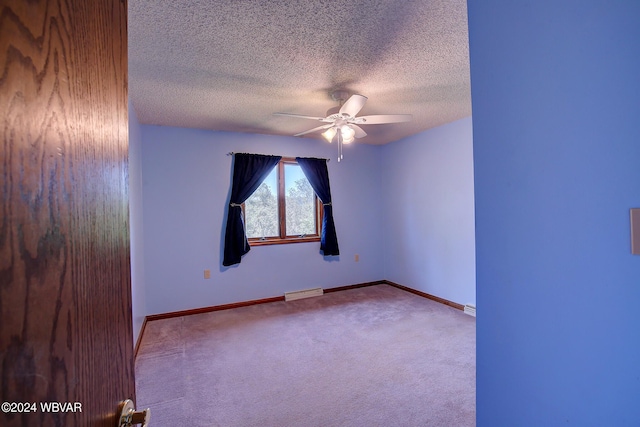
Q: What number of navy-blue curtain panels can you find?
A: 2